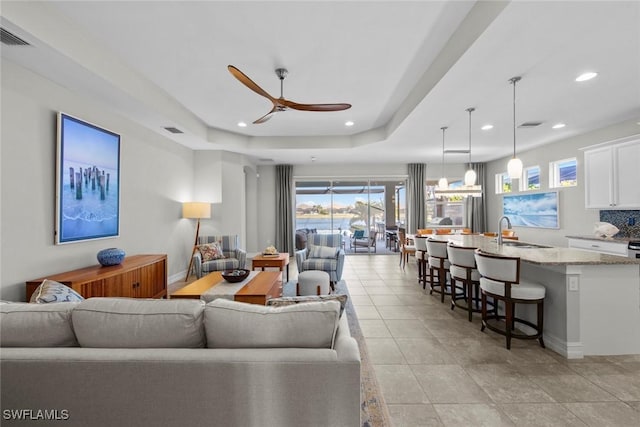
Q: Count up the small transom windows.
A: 3